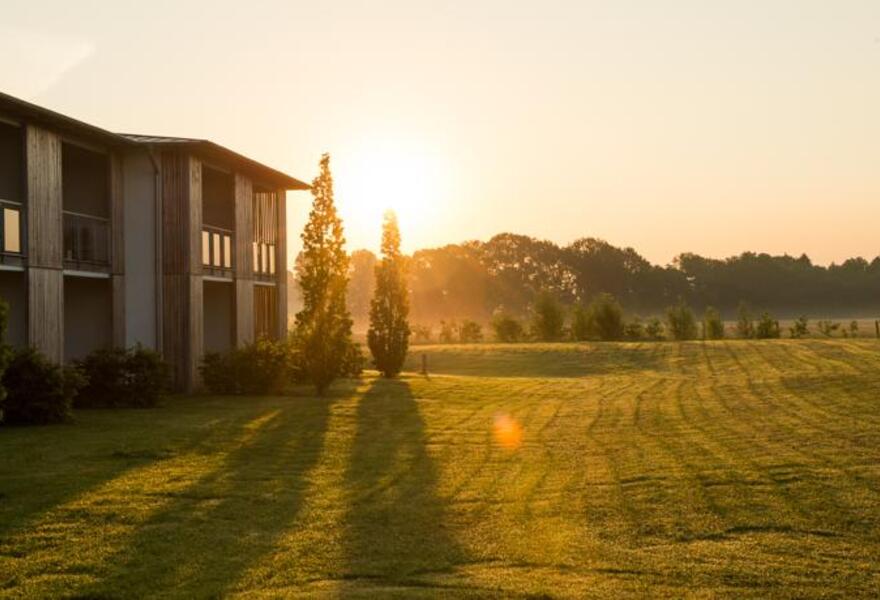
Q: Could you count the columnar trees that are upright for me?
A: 2